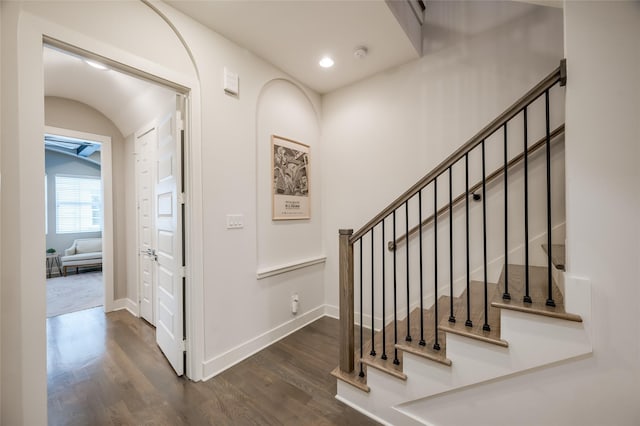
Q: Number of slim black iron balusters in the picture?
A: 13